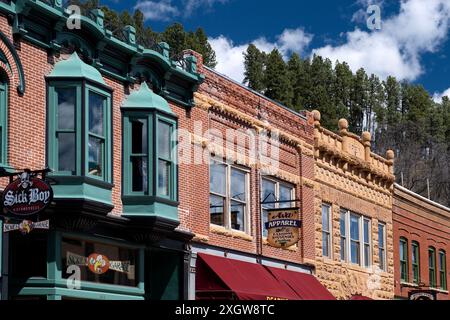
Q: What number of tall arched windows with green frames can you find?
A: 4